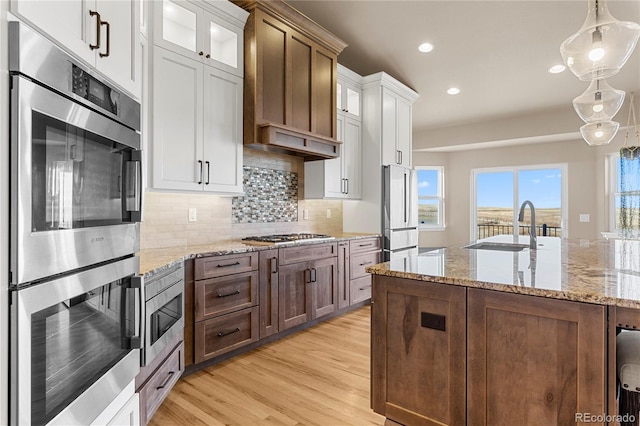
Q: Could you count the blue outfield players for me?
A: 0